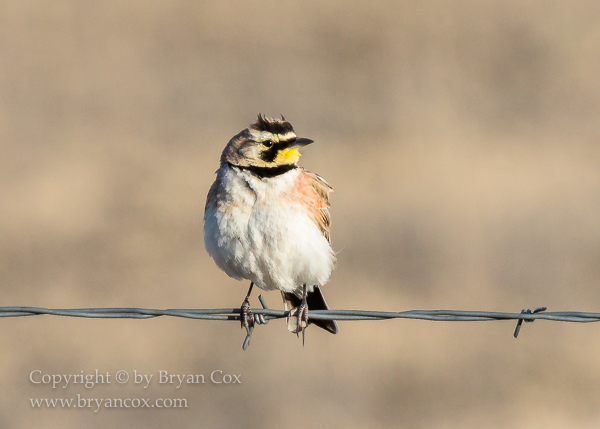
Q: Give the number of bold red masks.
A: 0